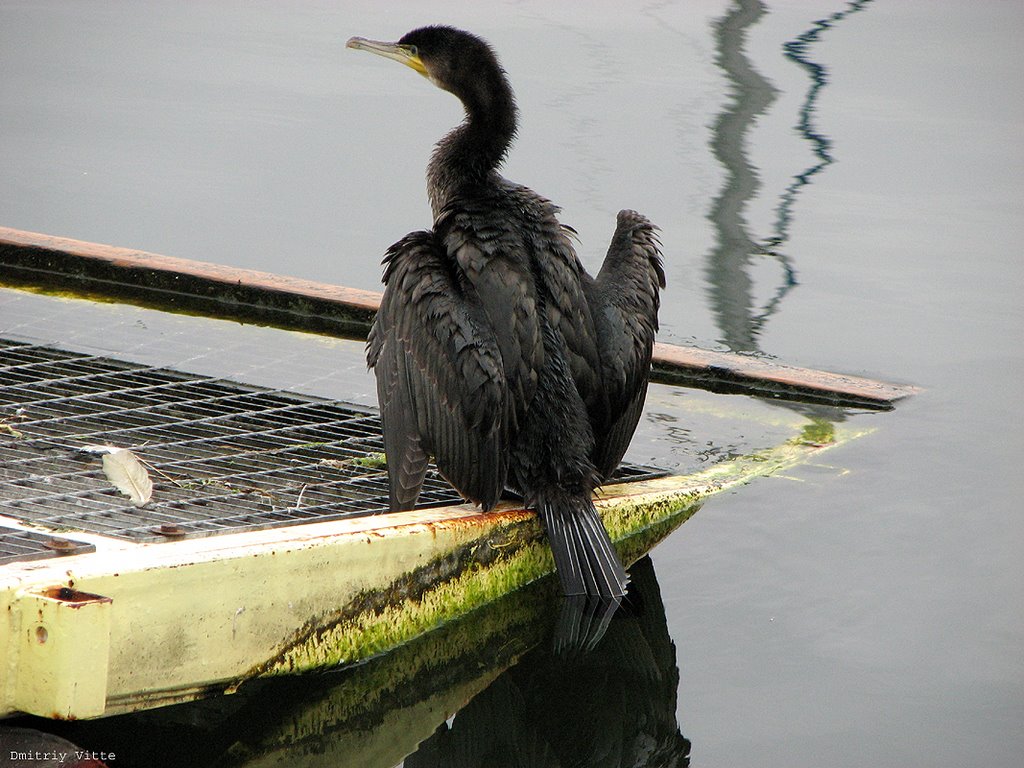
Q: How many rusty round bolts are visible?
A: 2